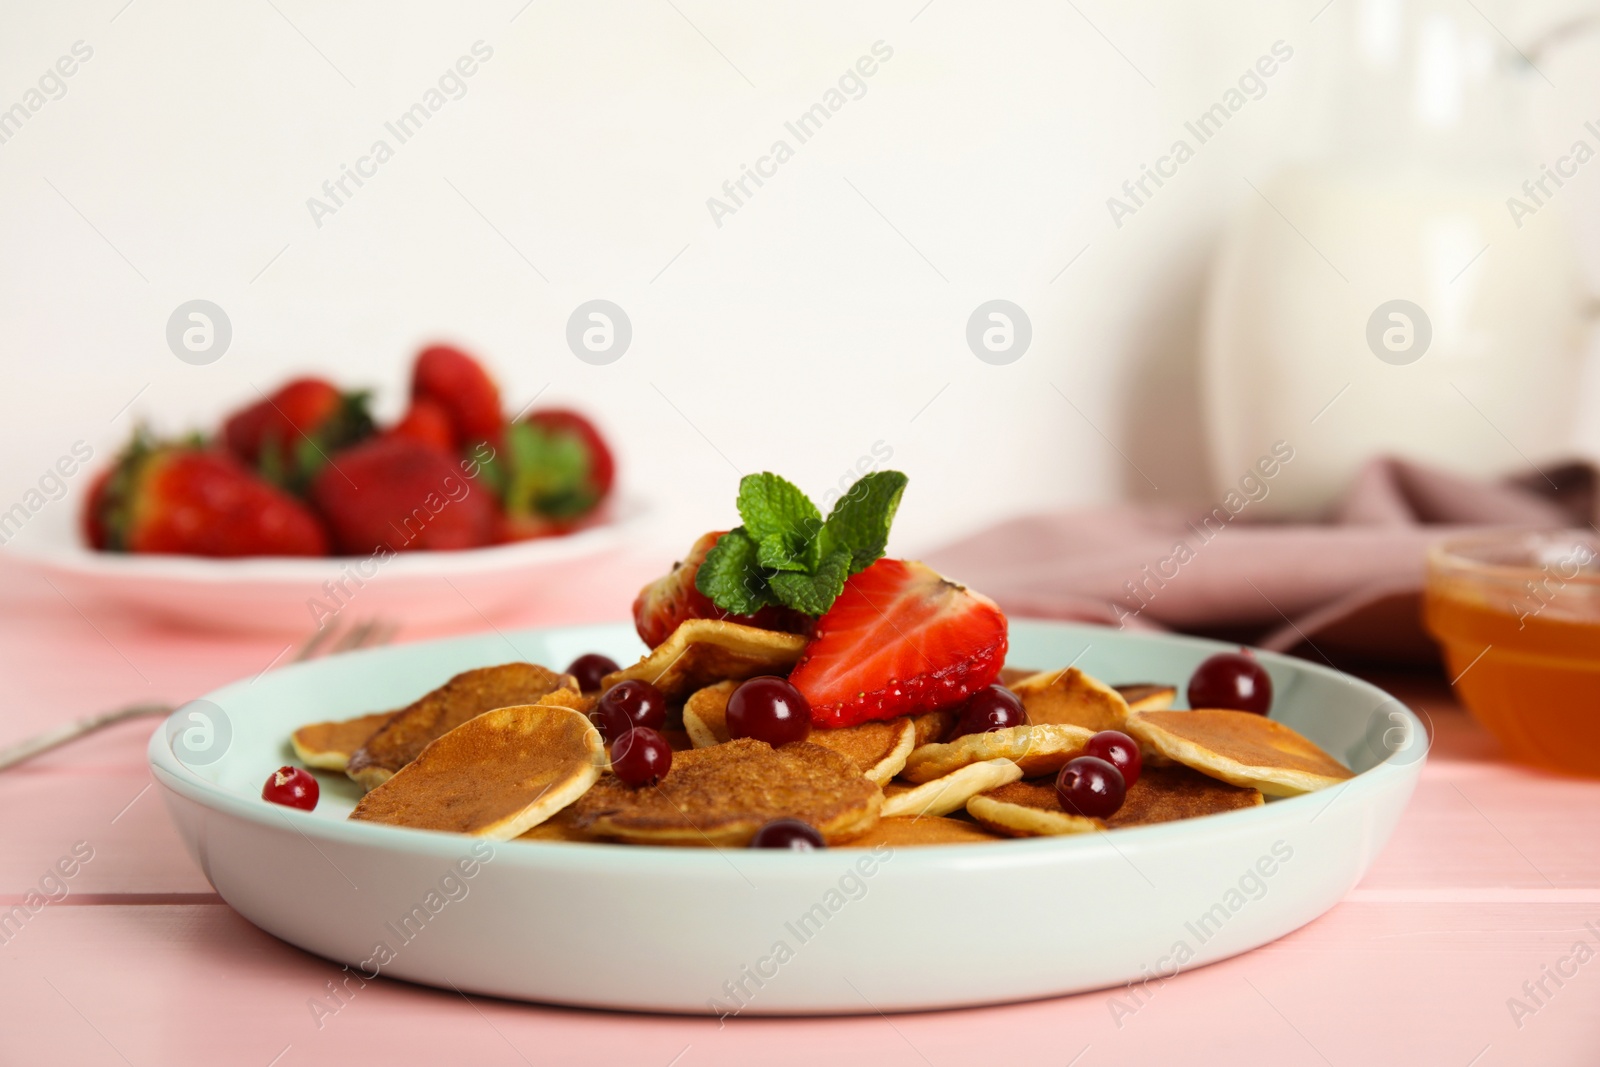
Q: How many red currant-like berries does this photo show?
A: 10